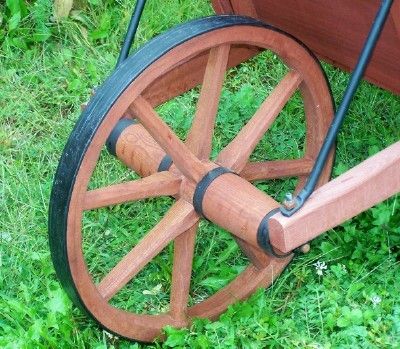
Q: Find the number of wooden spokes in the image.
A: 8